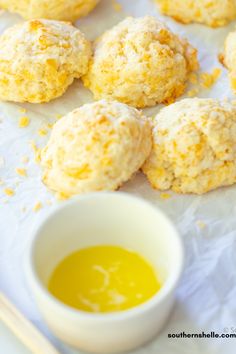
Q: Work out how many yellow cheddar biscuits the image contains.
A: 7